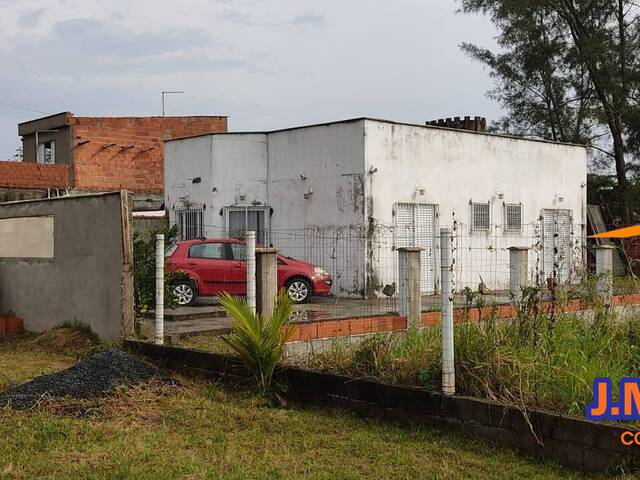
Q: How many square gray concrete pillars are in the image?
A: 4